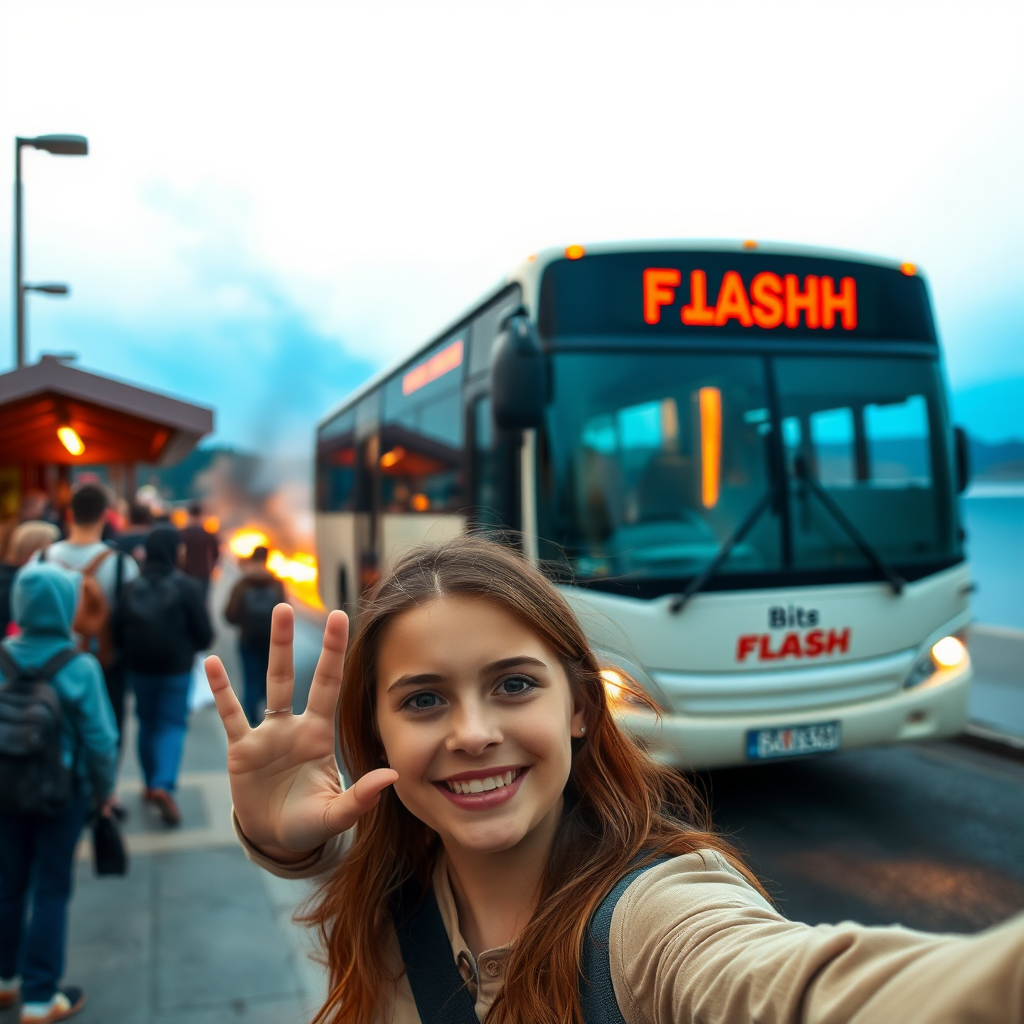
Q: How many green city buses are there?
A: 0